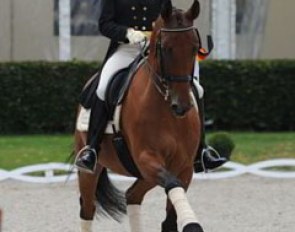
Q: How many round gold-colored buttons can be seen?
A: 6